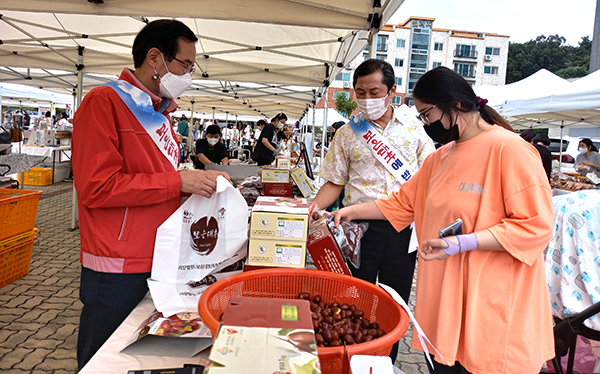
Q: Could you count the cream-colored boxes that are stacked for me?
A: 2